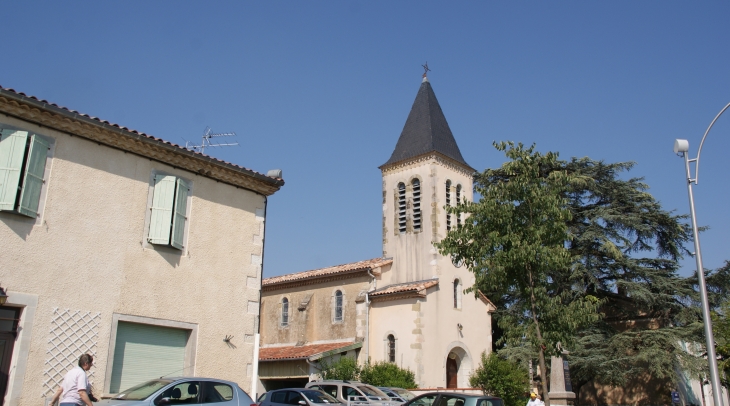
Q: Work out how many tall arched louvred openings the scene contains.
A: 4